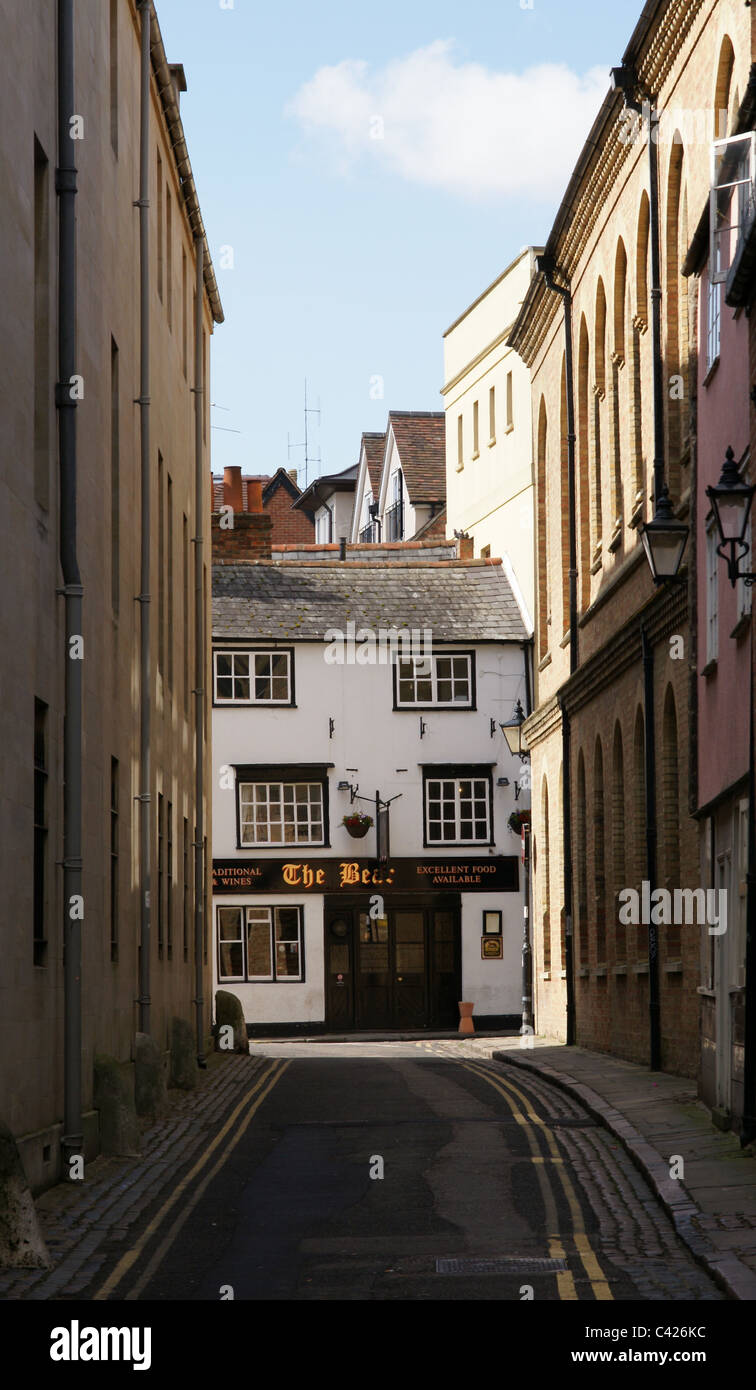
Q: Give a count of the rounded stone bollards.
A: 5